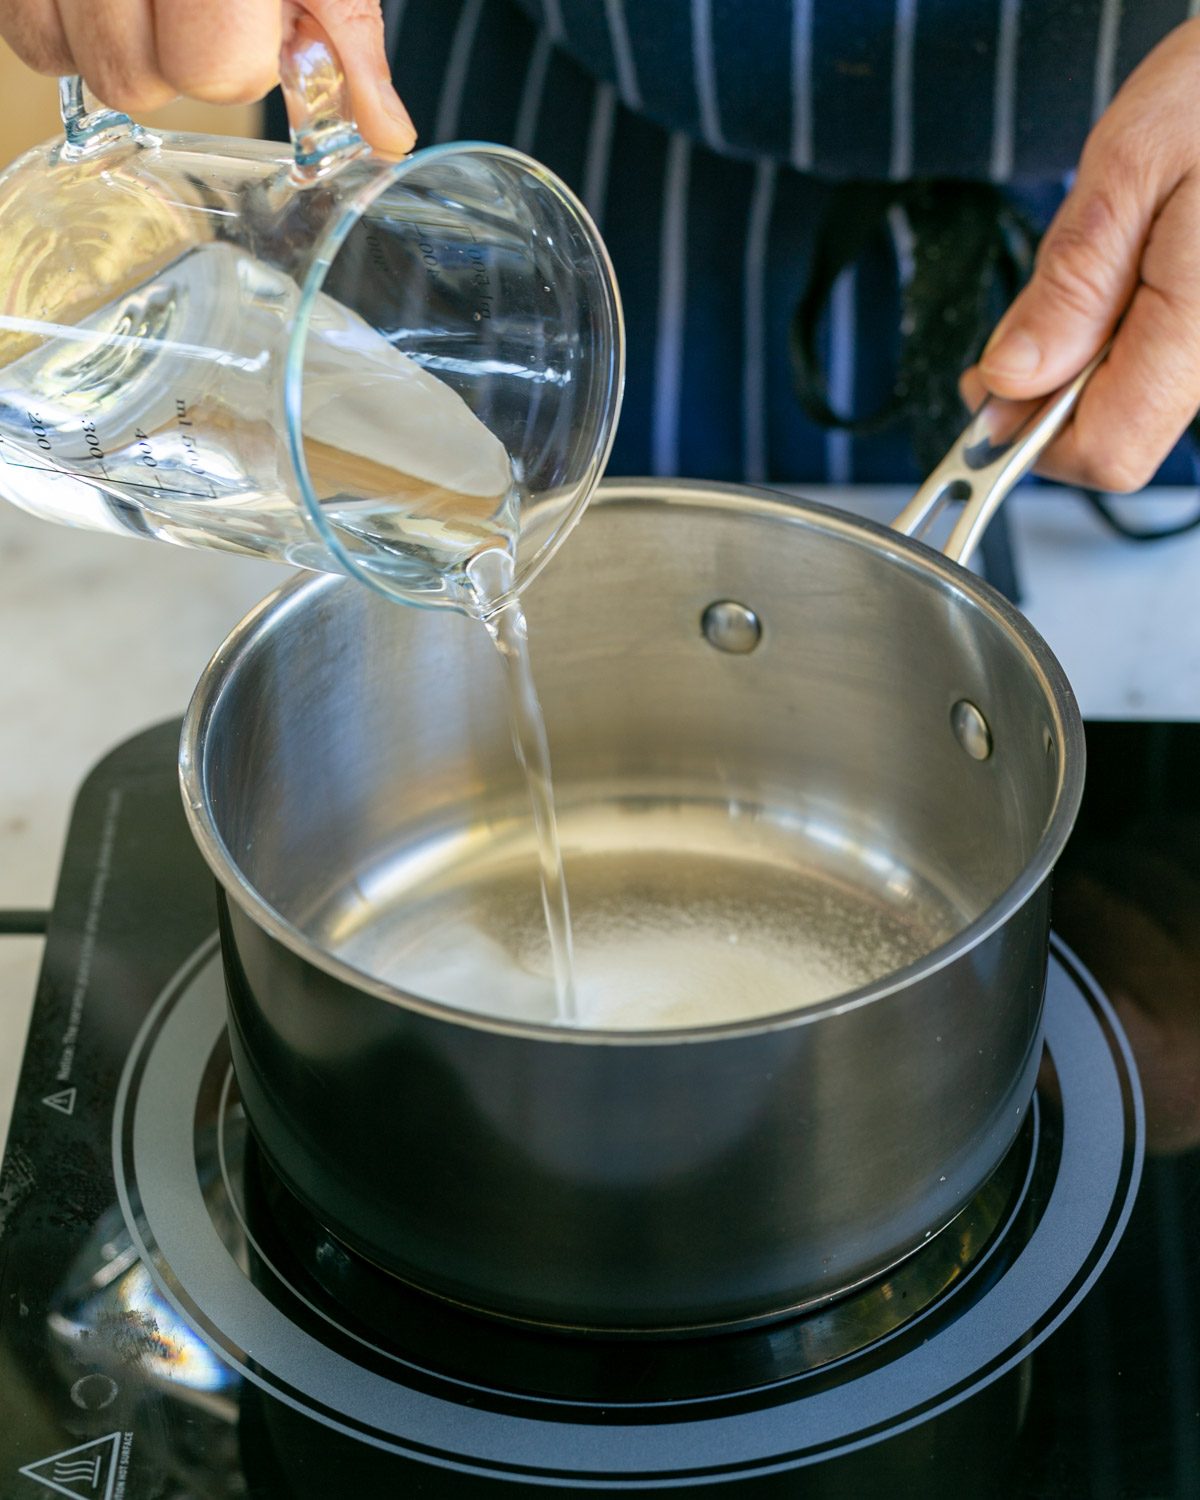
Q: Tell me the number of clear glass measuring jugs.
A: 1